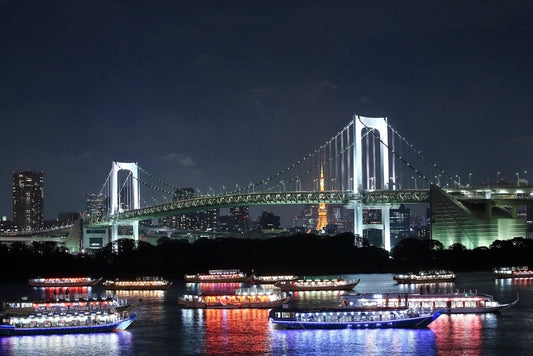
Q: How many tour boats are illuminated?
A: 12